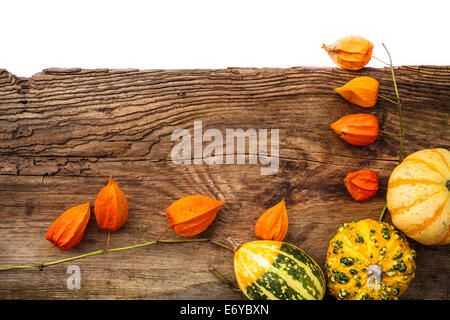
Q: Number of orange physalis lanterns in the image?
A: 8